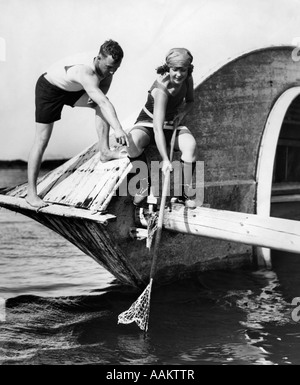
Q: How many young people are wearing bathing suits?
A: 2